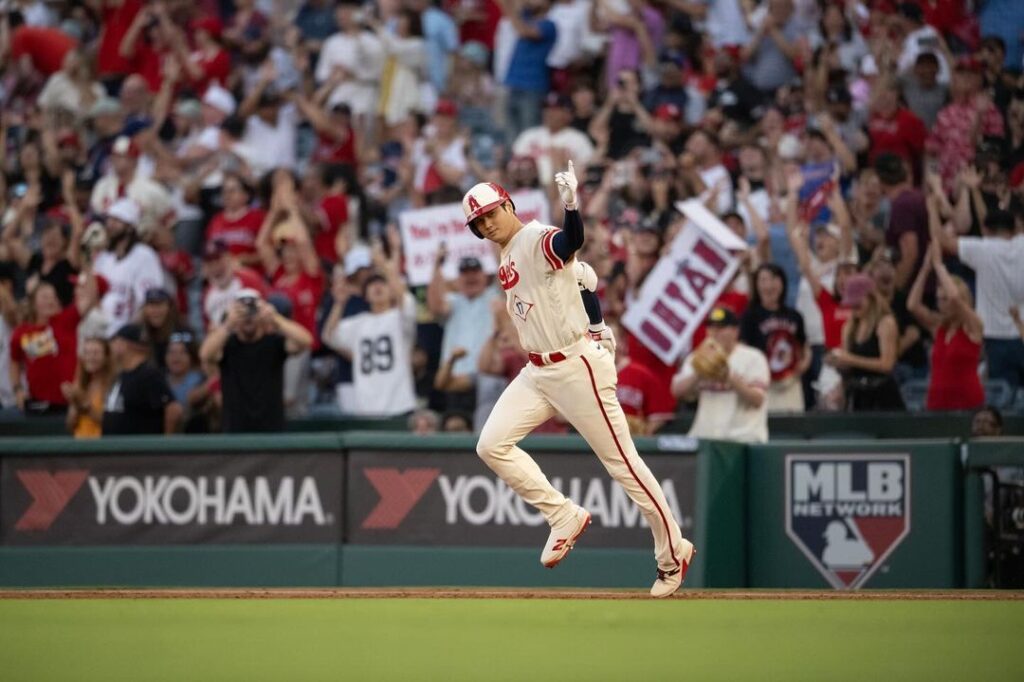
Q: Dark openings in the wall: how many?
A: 1